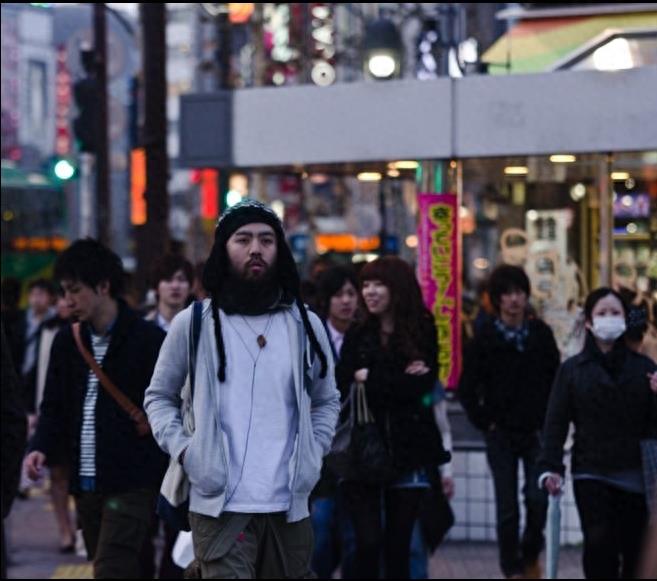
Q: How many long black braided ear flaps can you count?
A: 2